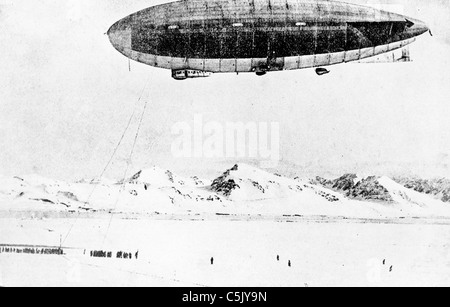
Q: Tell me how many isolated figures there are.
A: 5